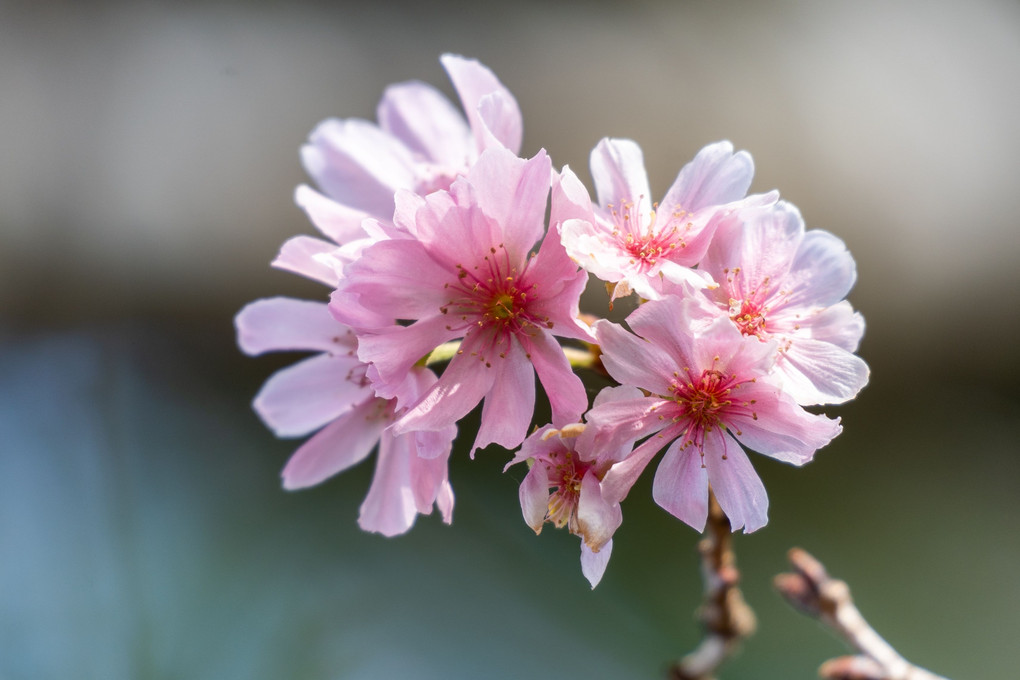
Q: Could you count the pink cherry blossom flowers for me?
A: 7